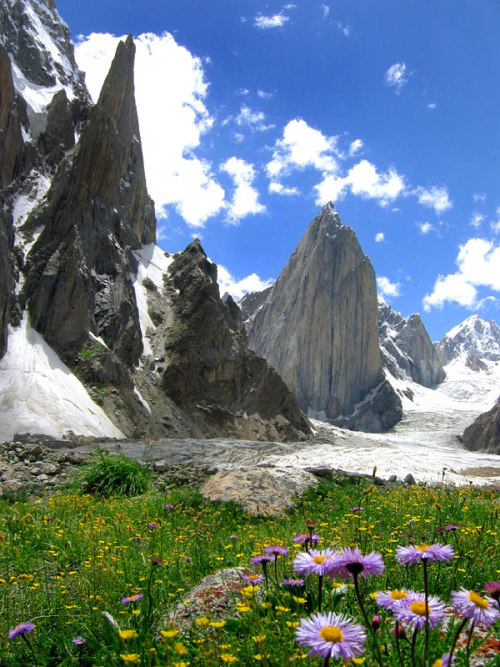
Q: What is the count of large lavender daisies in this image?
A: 7